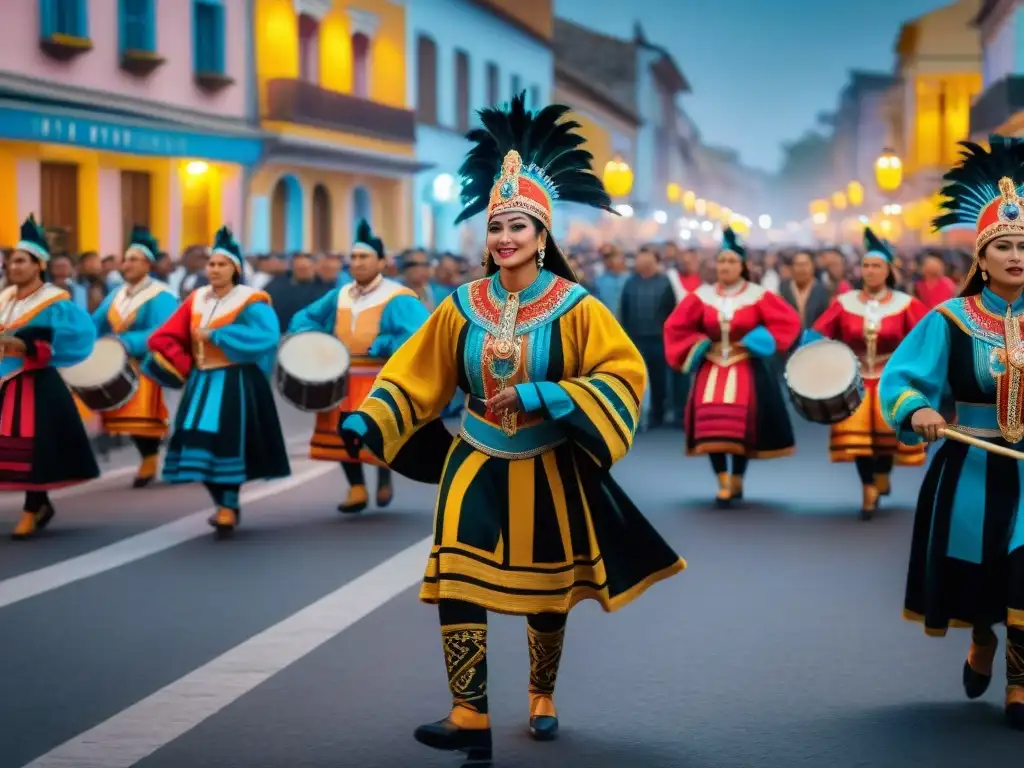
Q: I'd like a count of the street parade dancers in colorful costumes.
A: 8